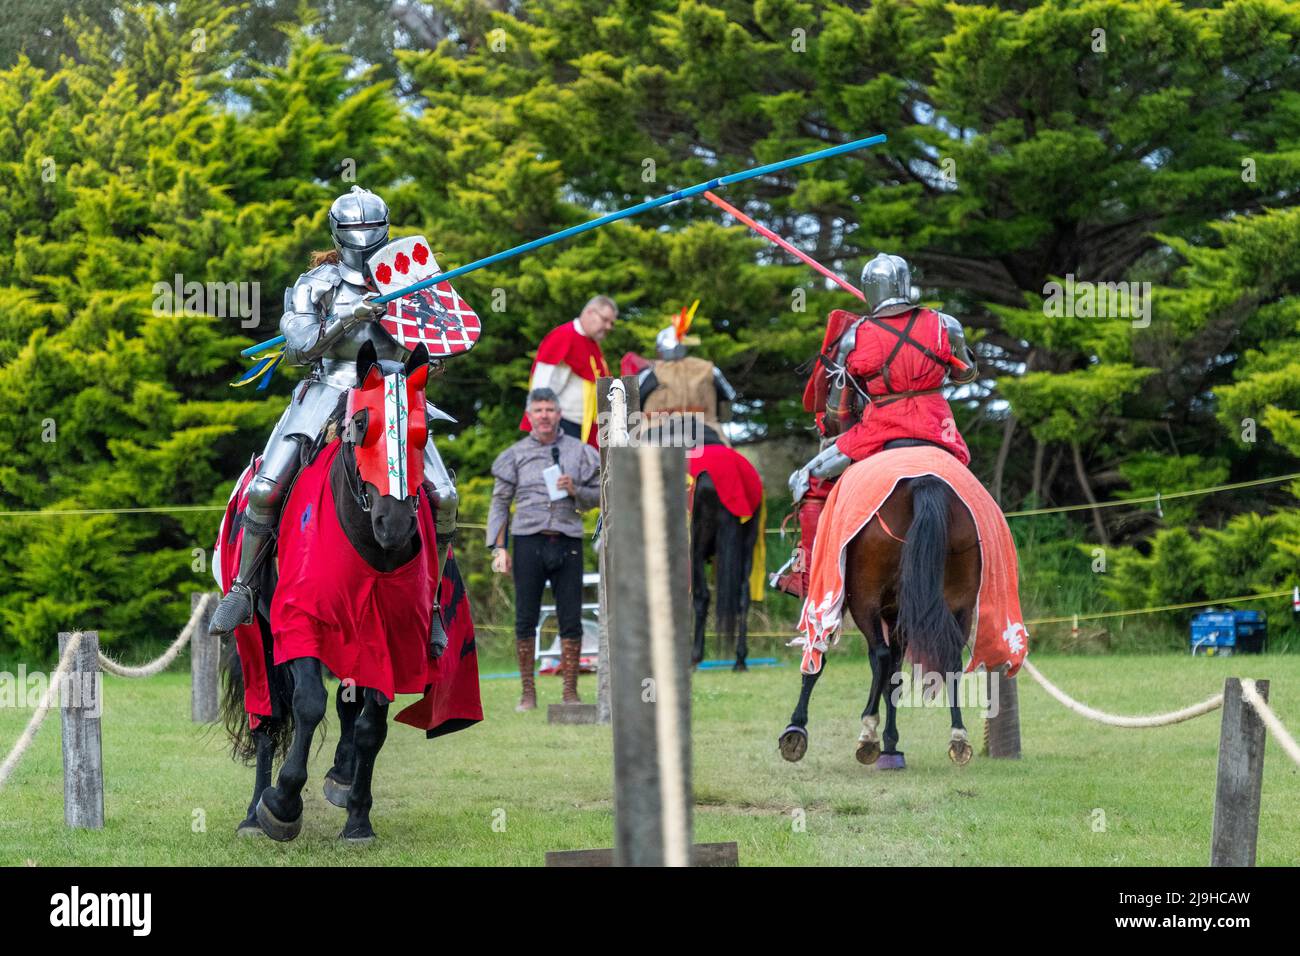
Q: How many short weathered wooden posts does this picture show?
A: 4